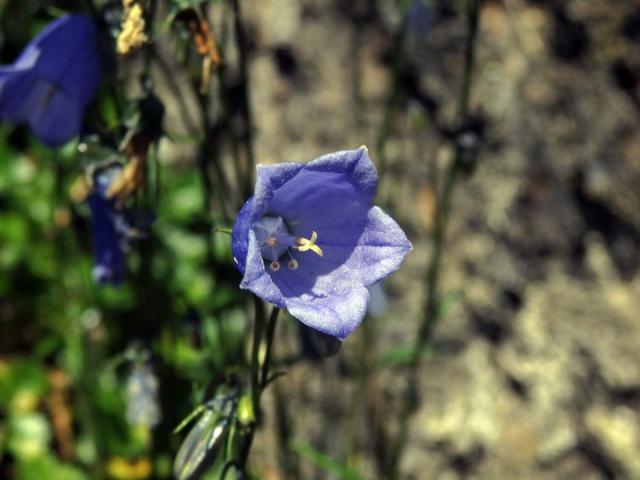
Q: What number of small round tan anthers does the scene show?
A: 2